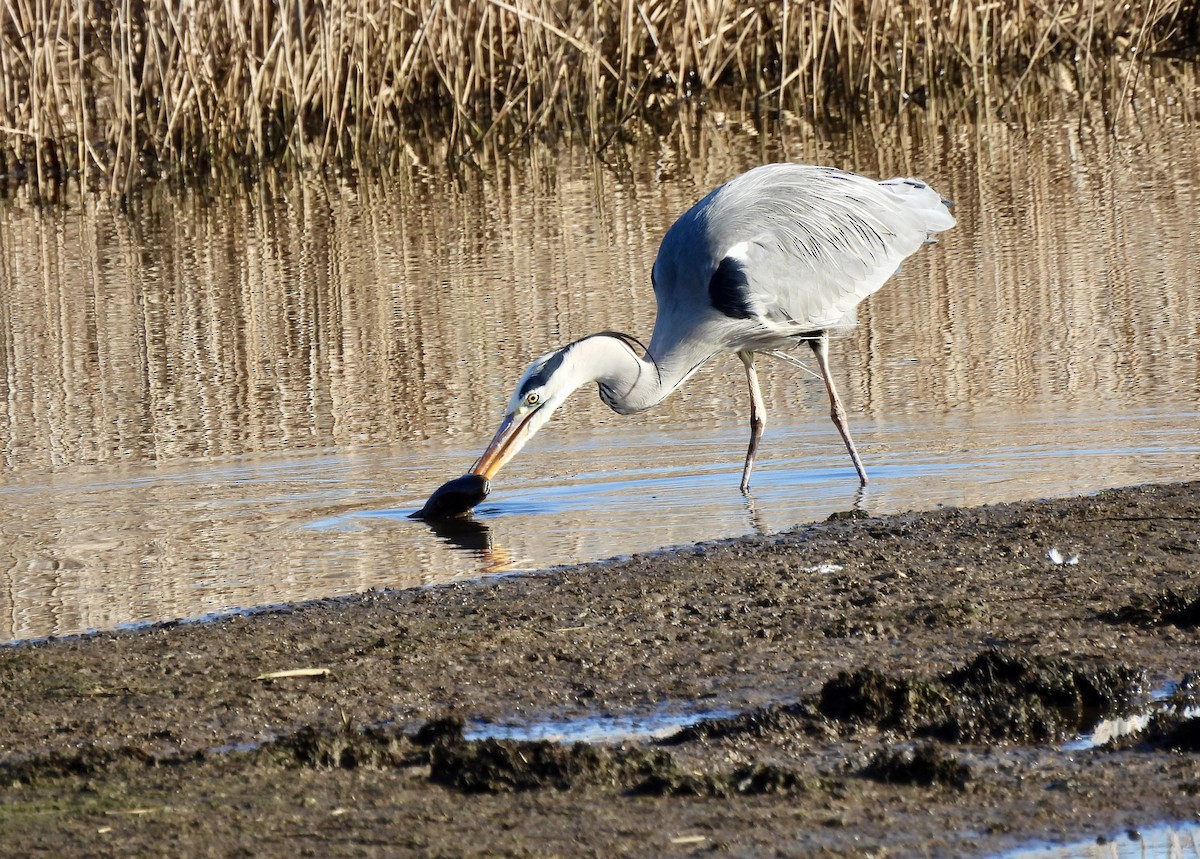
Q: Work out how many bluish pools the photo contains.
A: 3